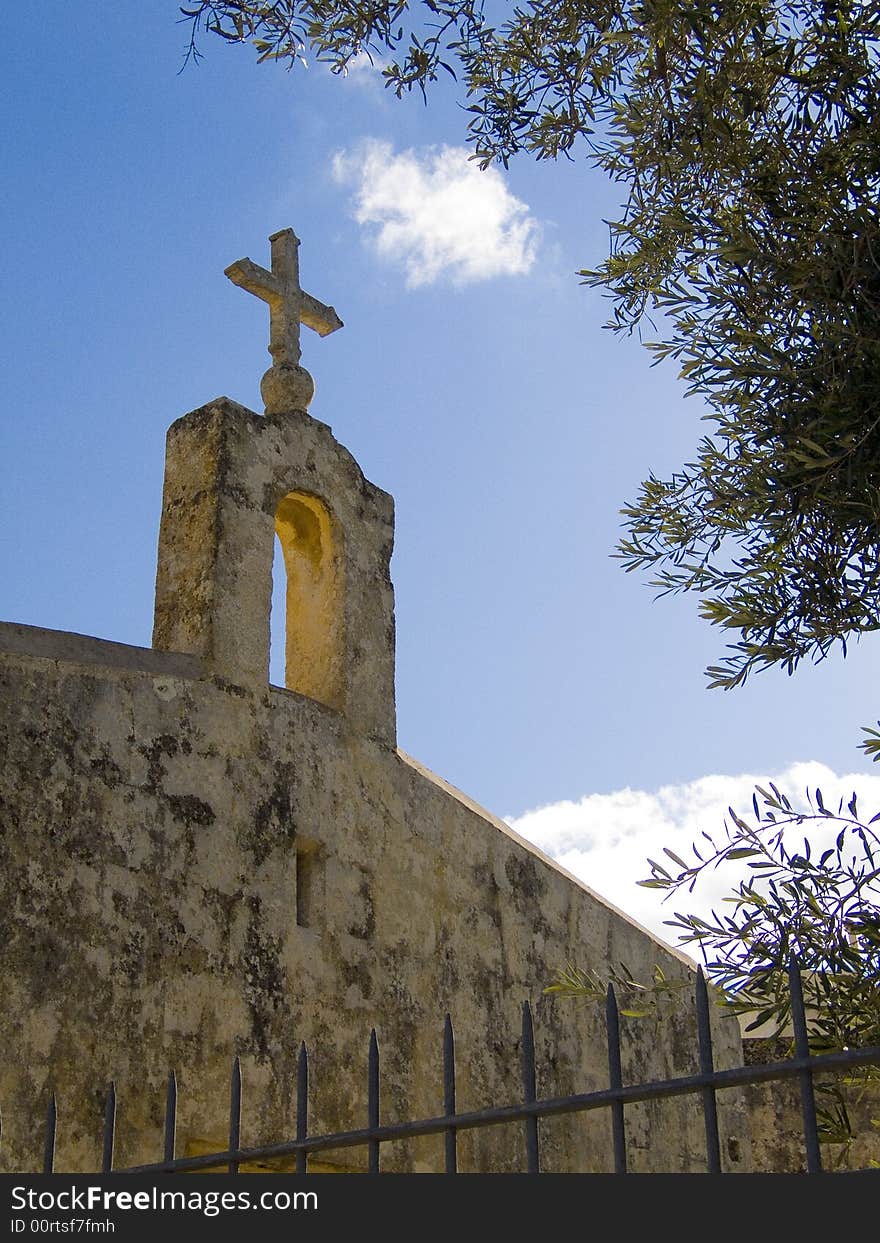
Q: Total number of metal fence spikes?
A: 11